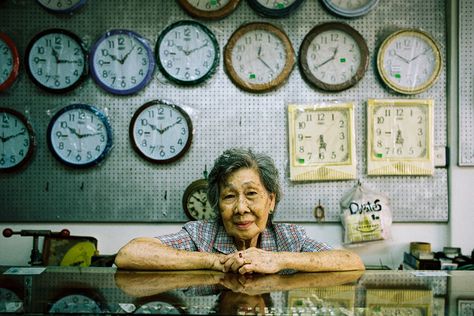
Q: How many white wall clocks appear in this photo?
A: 2